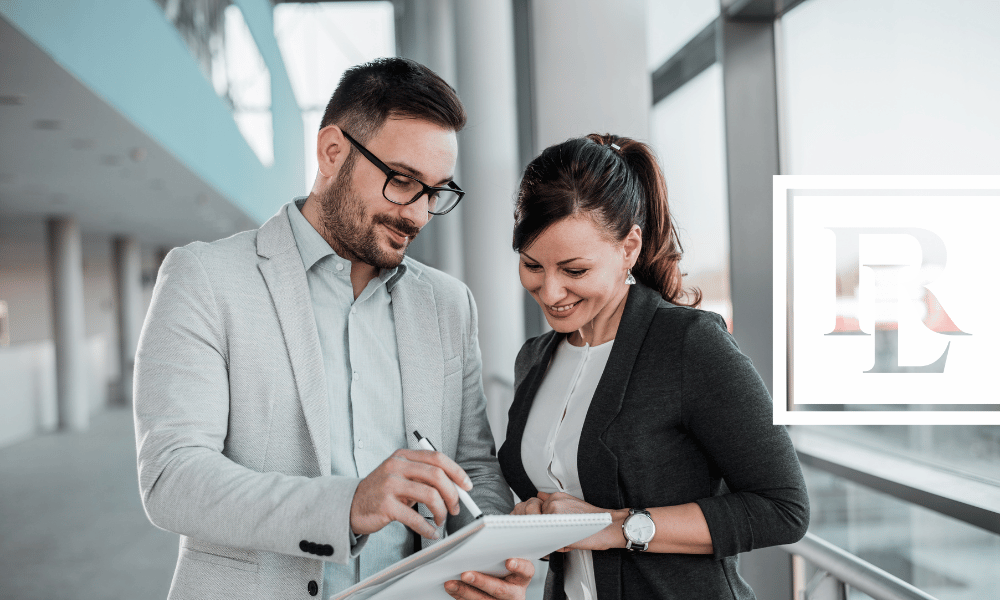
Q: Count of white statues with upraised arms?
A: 0